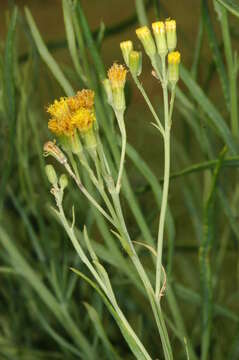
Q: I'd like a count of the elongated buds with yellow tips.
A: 6